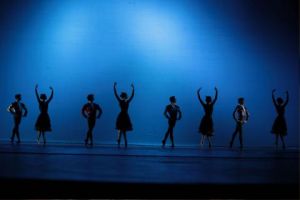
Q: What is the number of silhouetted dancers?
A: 8